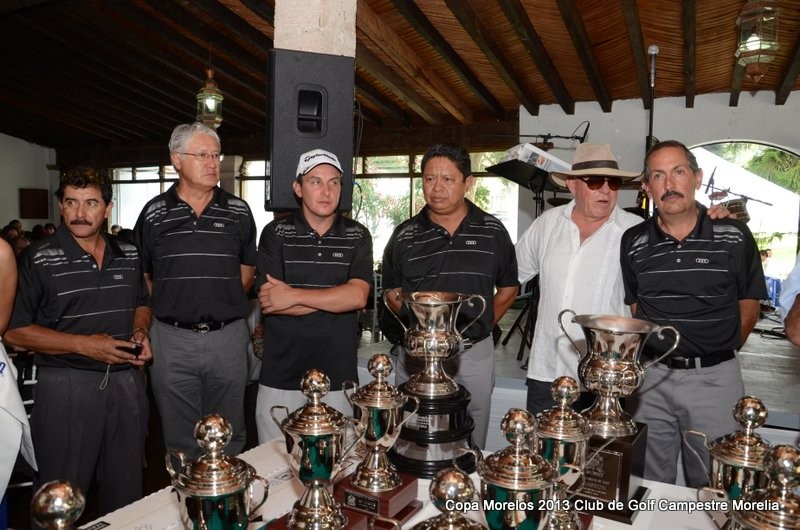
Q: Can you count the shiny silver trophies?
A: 11